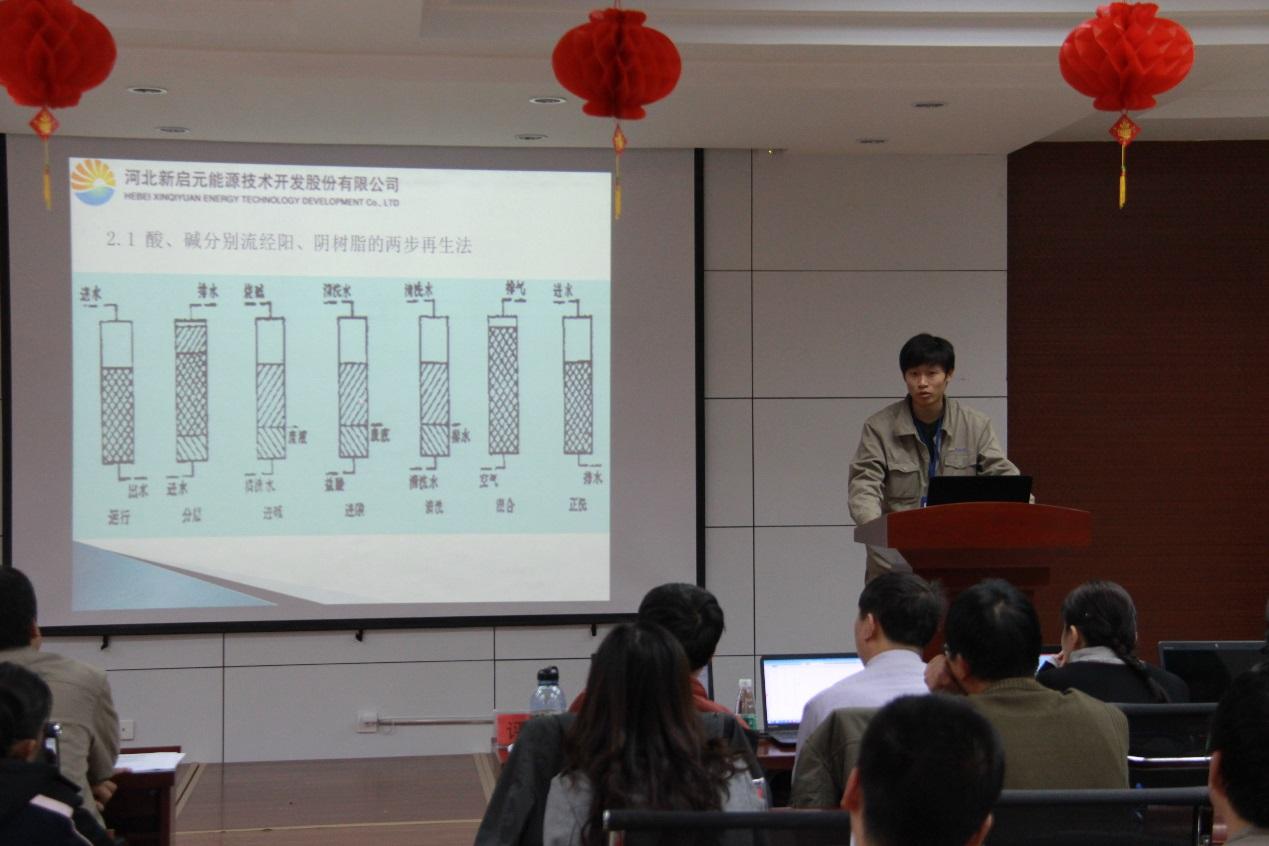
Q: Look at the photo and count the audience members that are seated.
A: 9